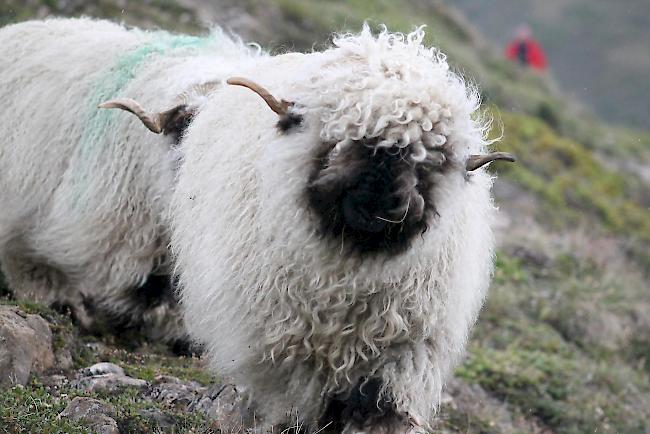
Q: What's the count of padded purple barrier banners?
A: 0